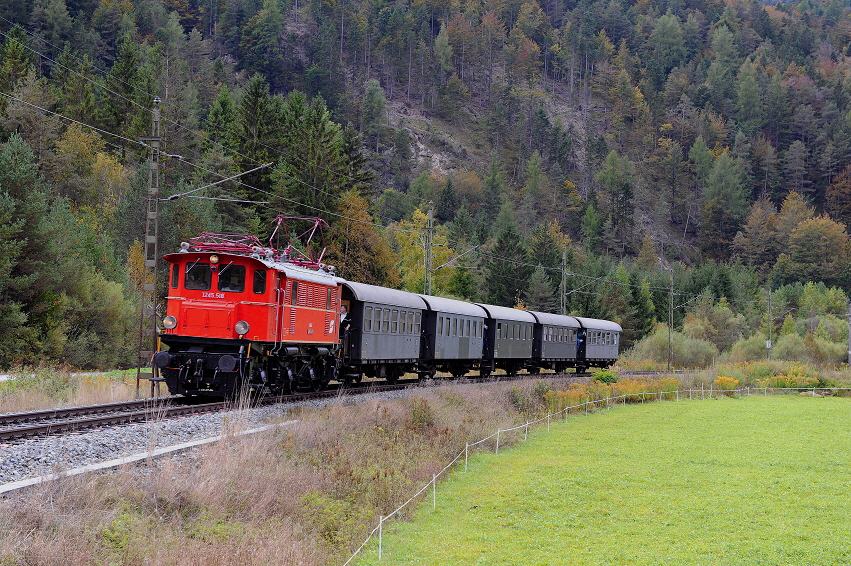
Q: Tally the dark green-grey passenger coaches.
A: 5